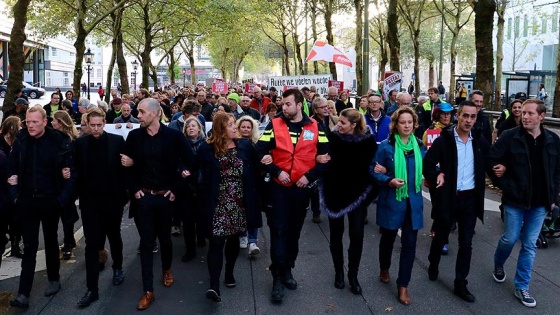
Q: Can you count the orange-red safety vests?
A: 1